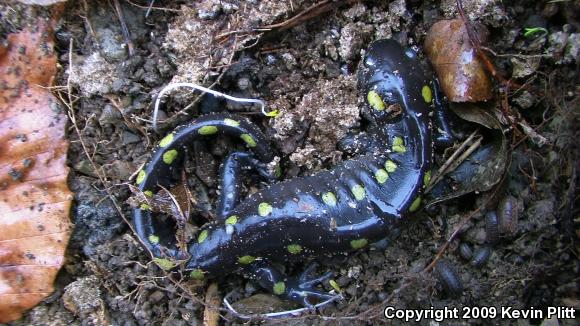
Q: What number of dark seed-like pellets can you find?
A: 5